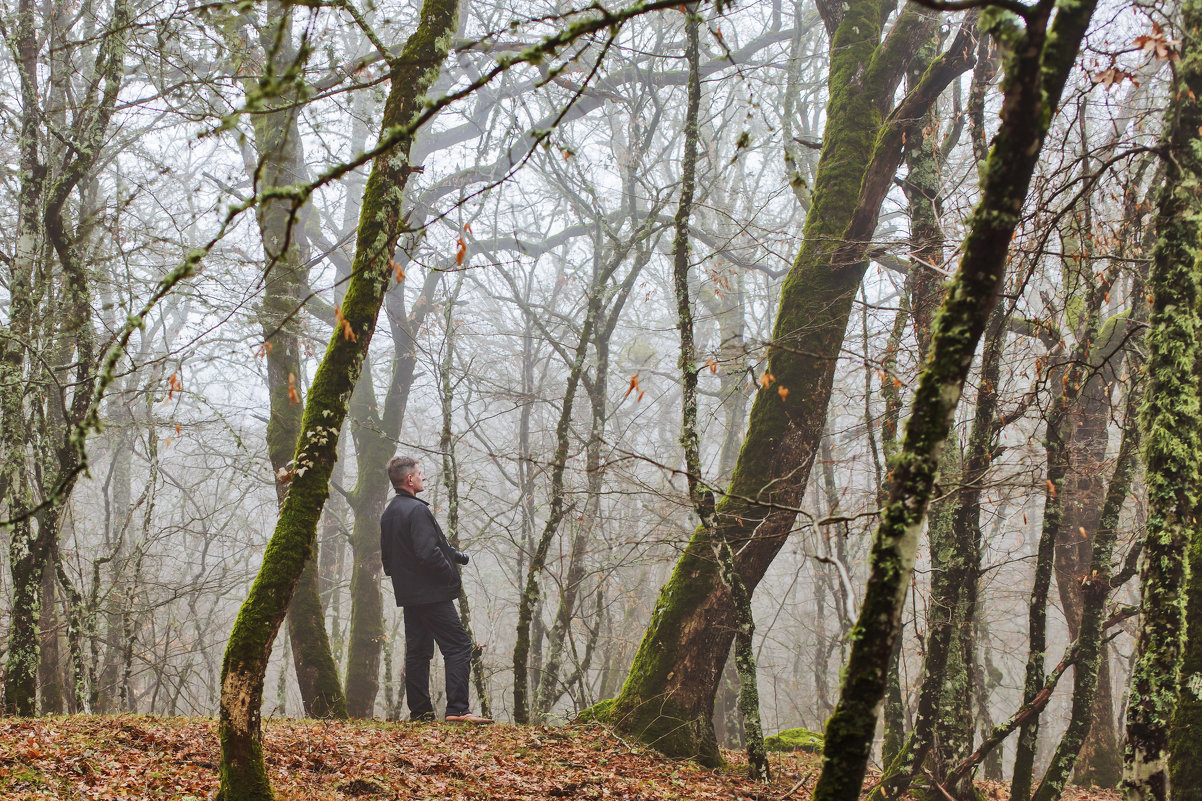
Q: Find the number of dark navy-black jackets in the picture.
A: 1